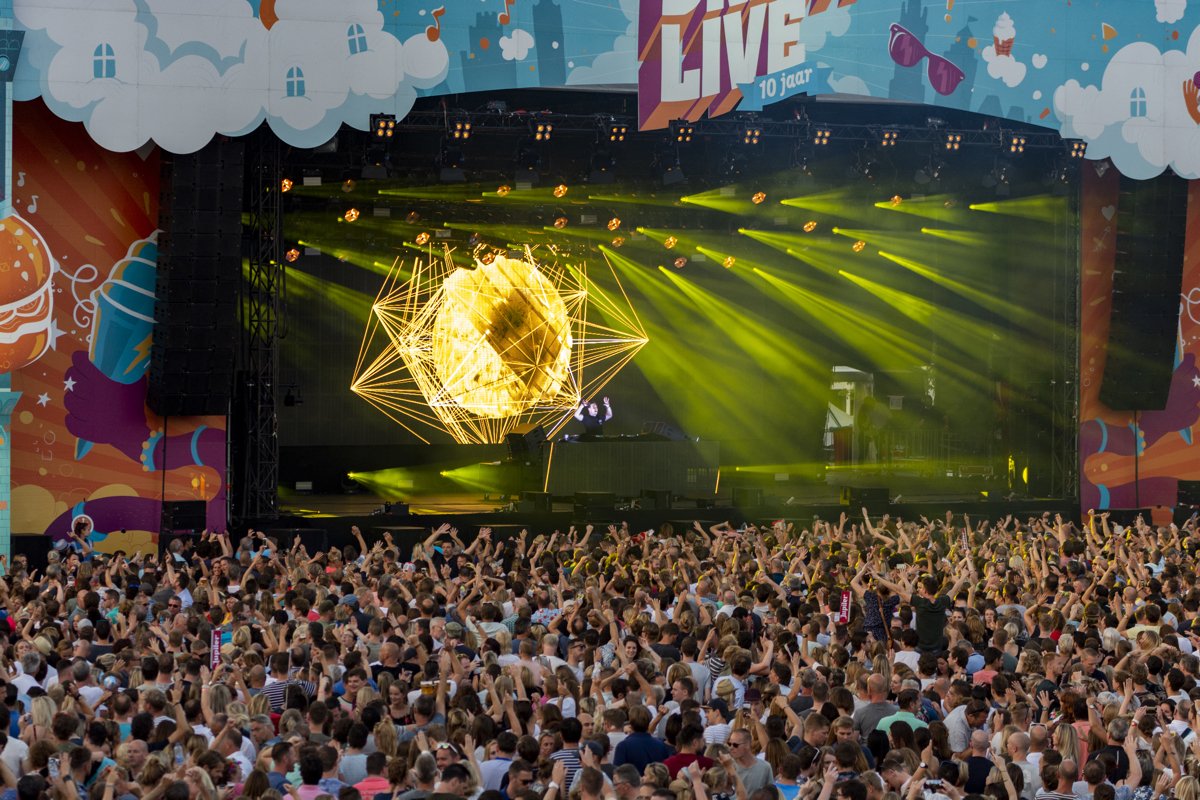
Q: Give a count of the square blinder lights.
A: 11